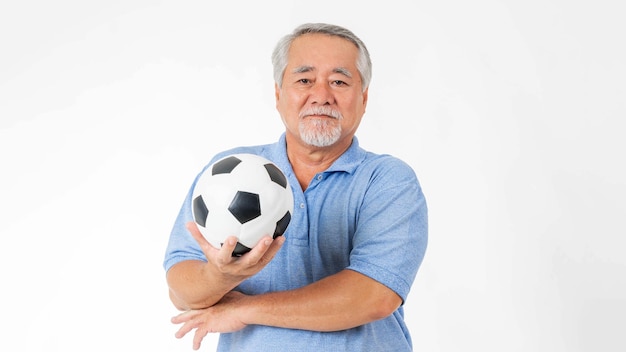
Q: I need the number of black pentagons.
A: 6